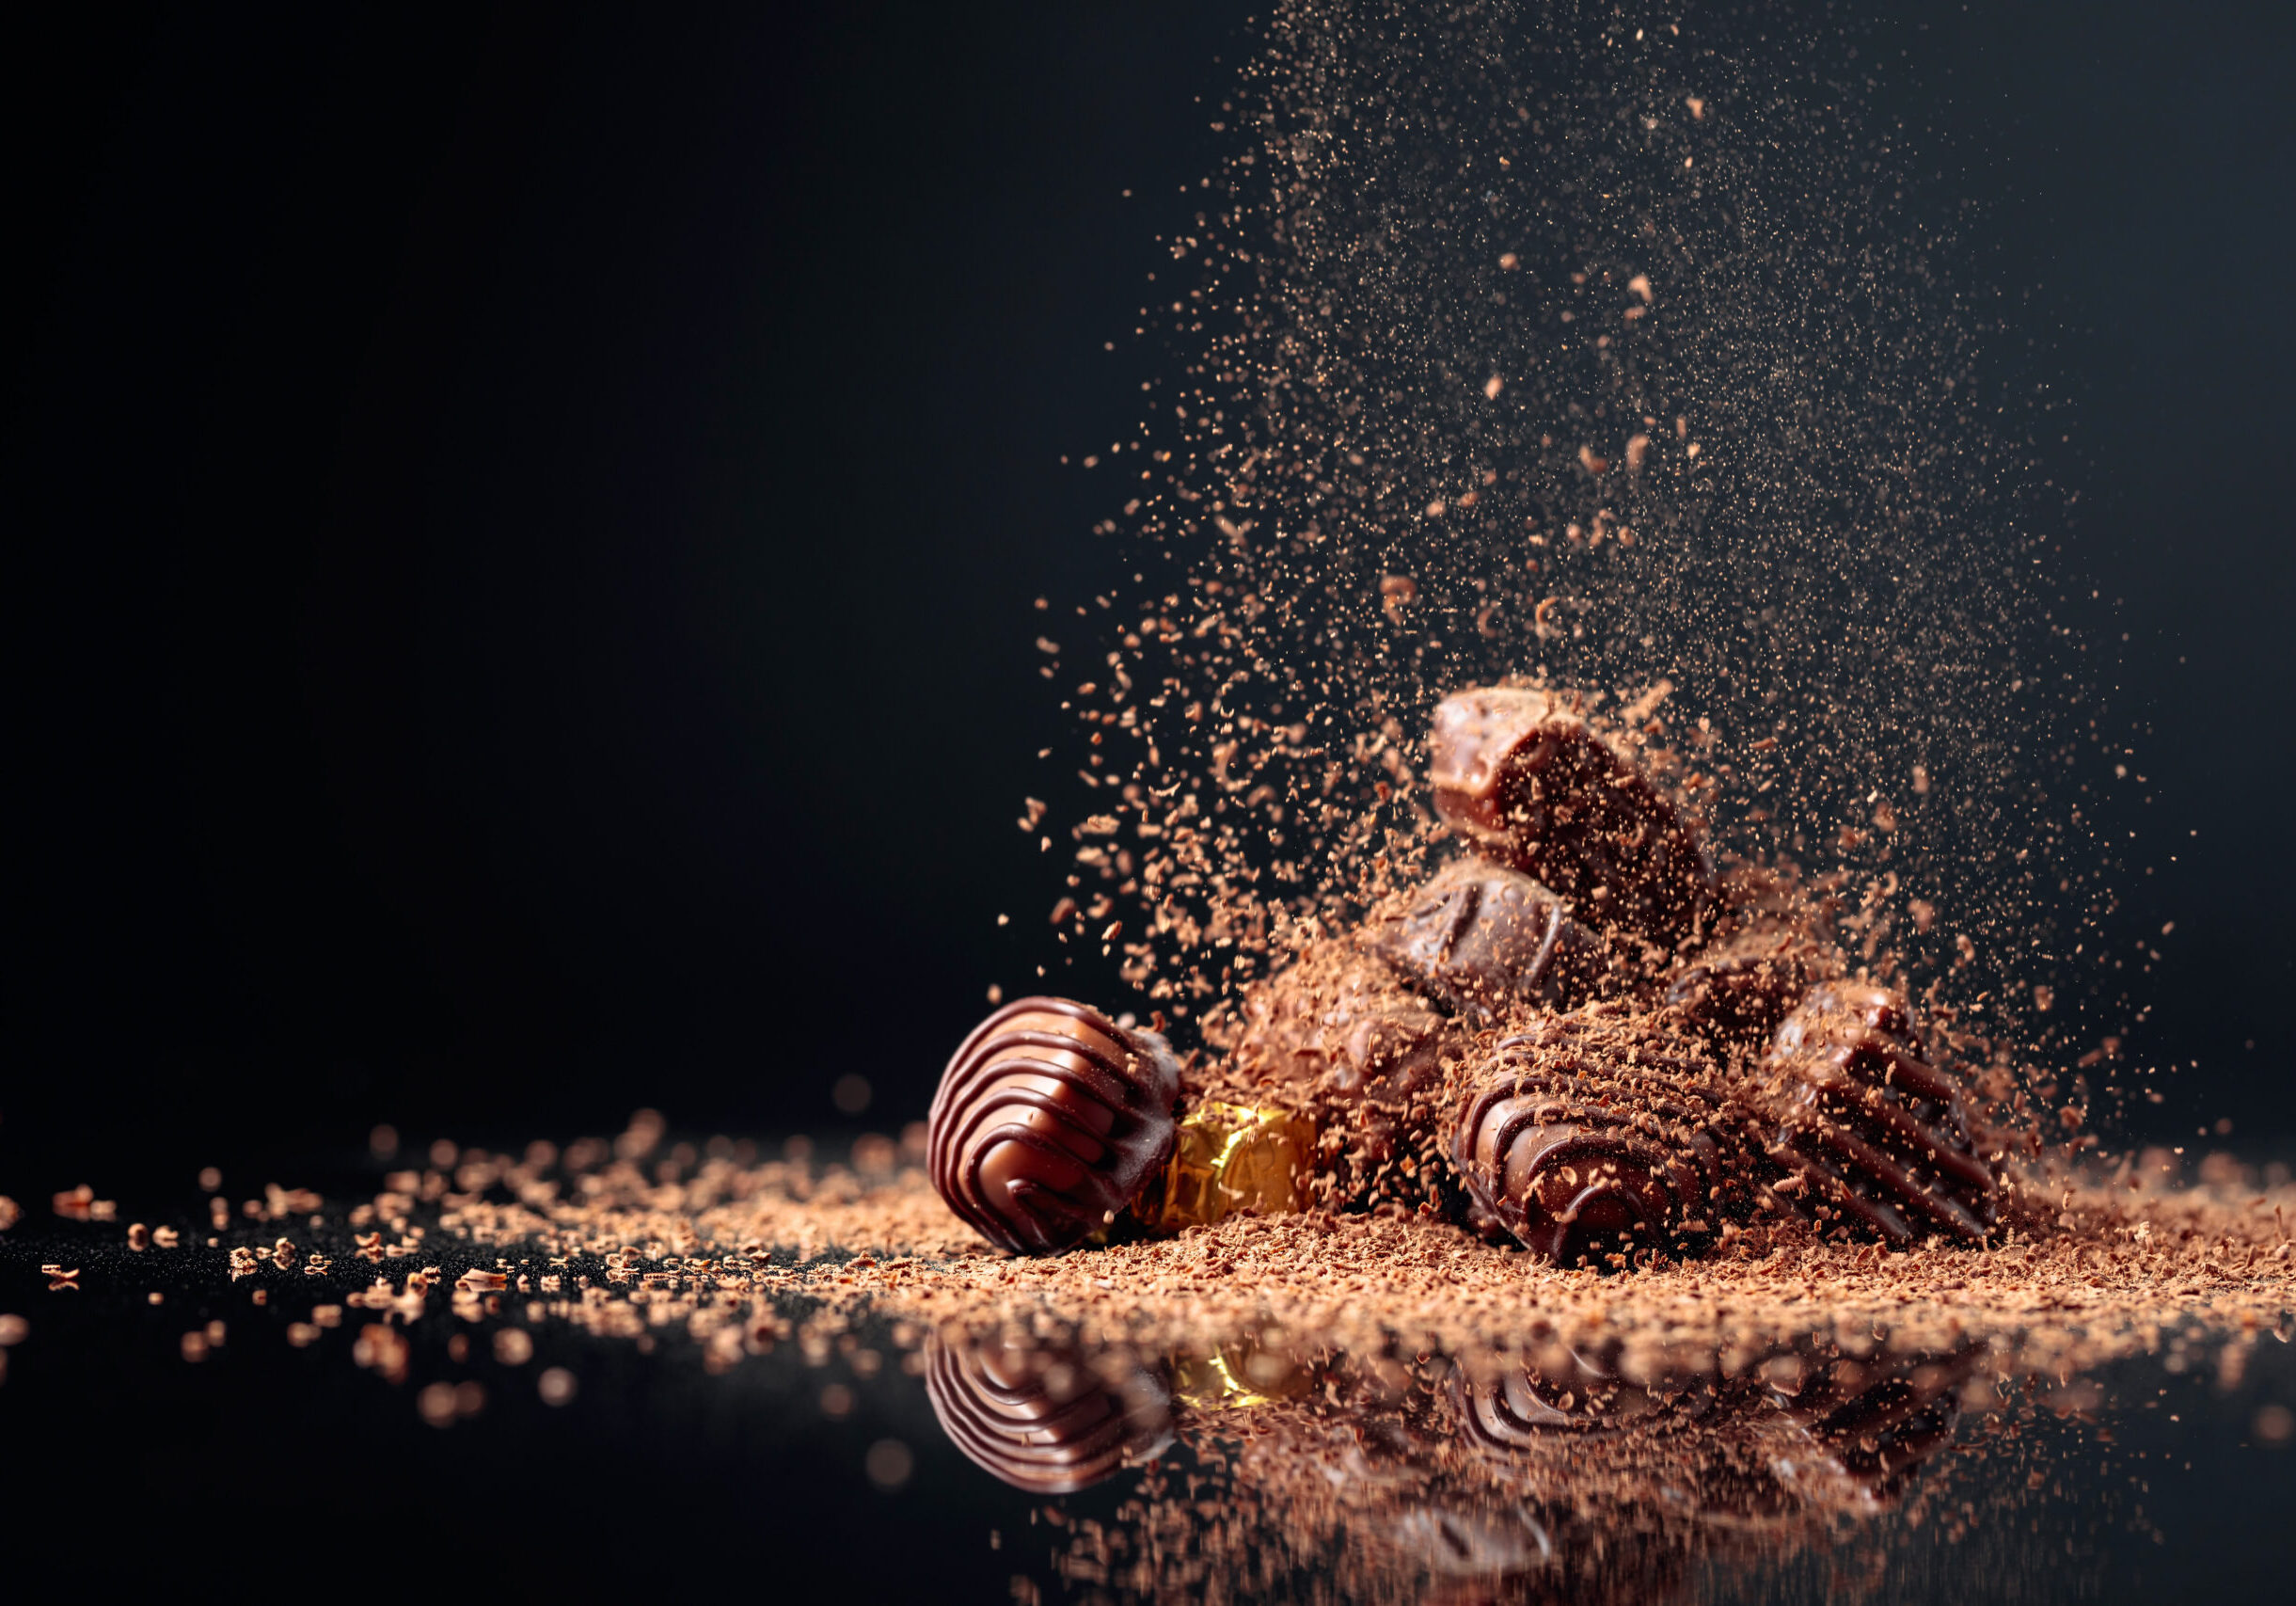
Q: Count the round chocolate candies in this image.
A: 2